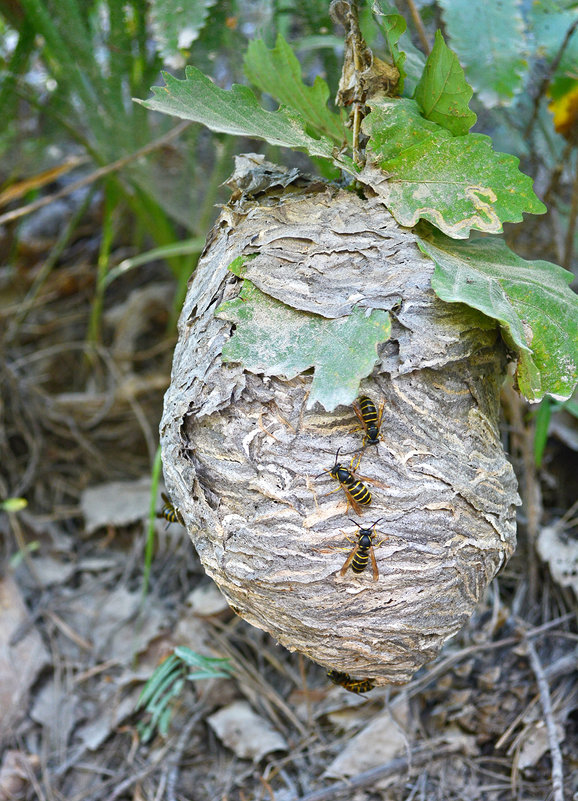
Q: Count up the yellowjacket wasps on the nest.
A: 5